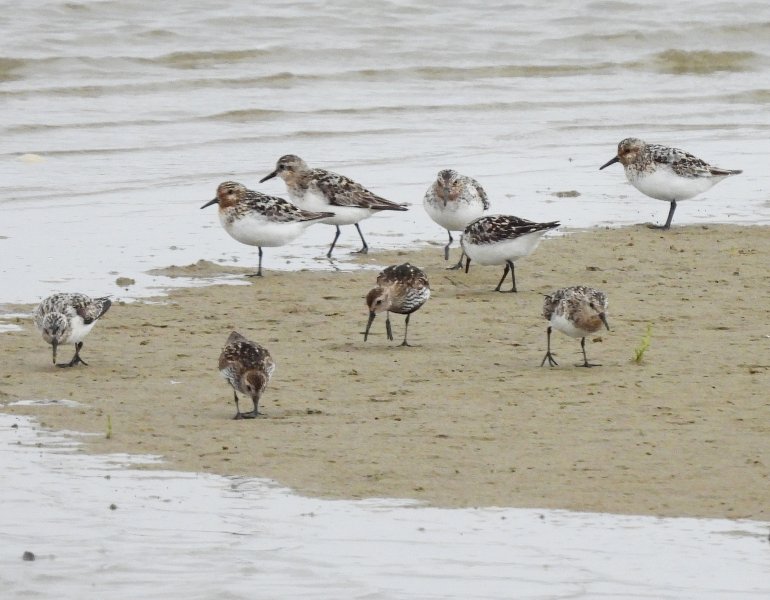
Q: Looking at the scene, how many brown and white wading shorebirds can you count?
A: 9